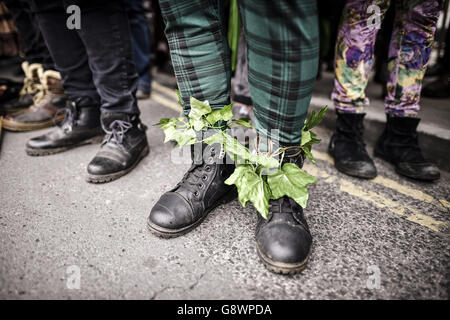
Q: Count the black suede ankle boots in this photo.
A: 2